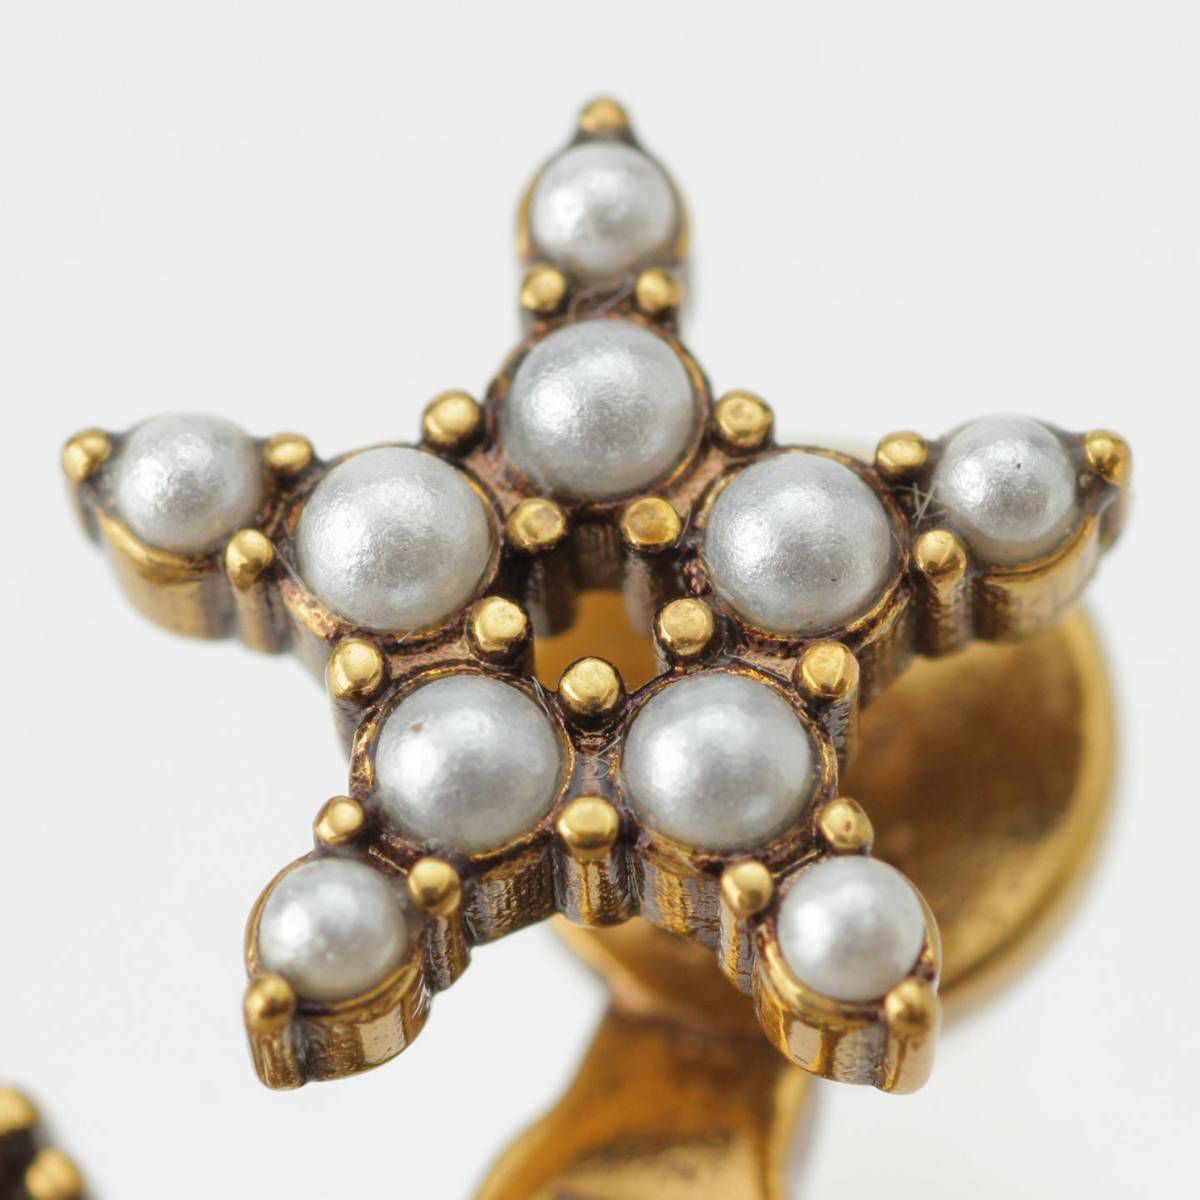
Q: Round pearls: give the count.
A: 10